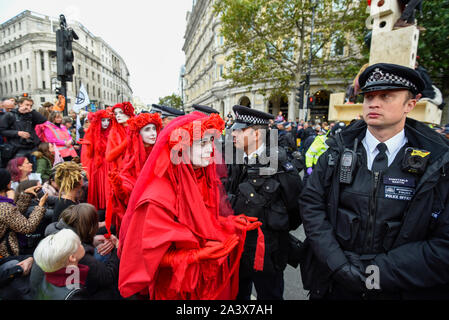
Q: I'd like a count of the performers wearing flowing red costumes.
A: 4